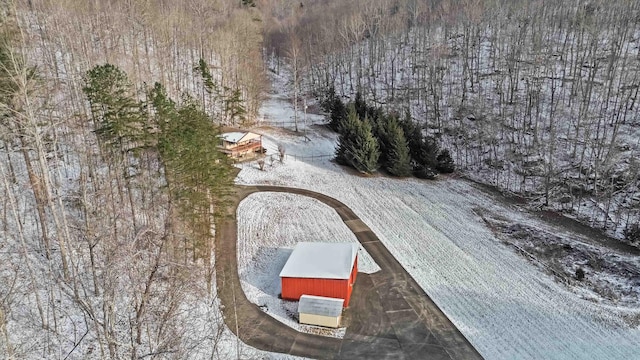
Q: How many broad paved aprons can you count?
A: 1